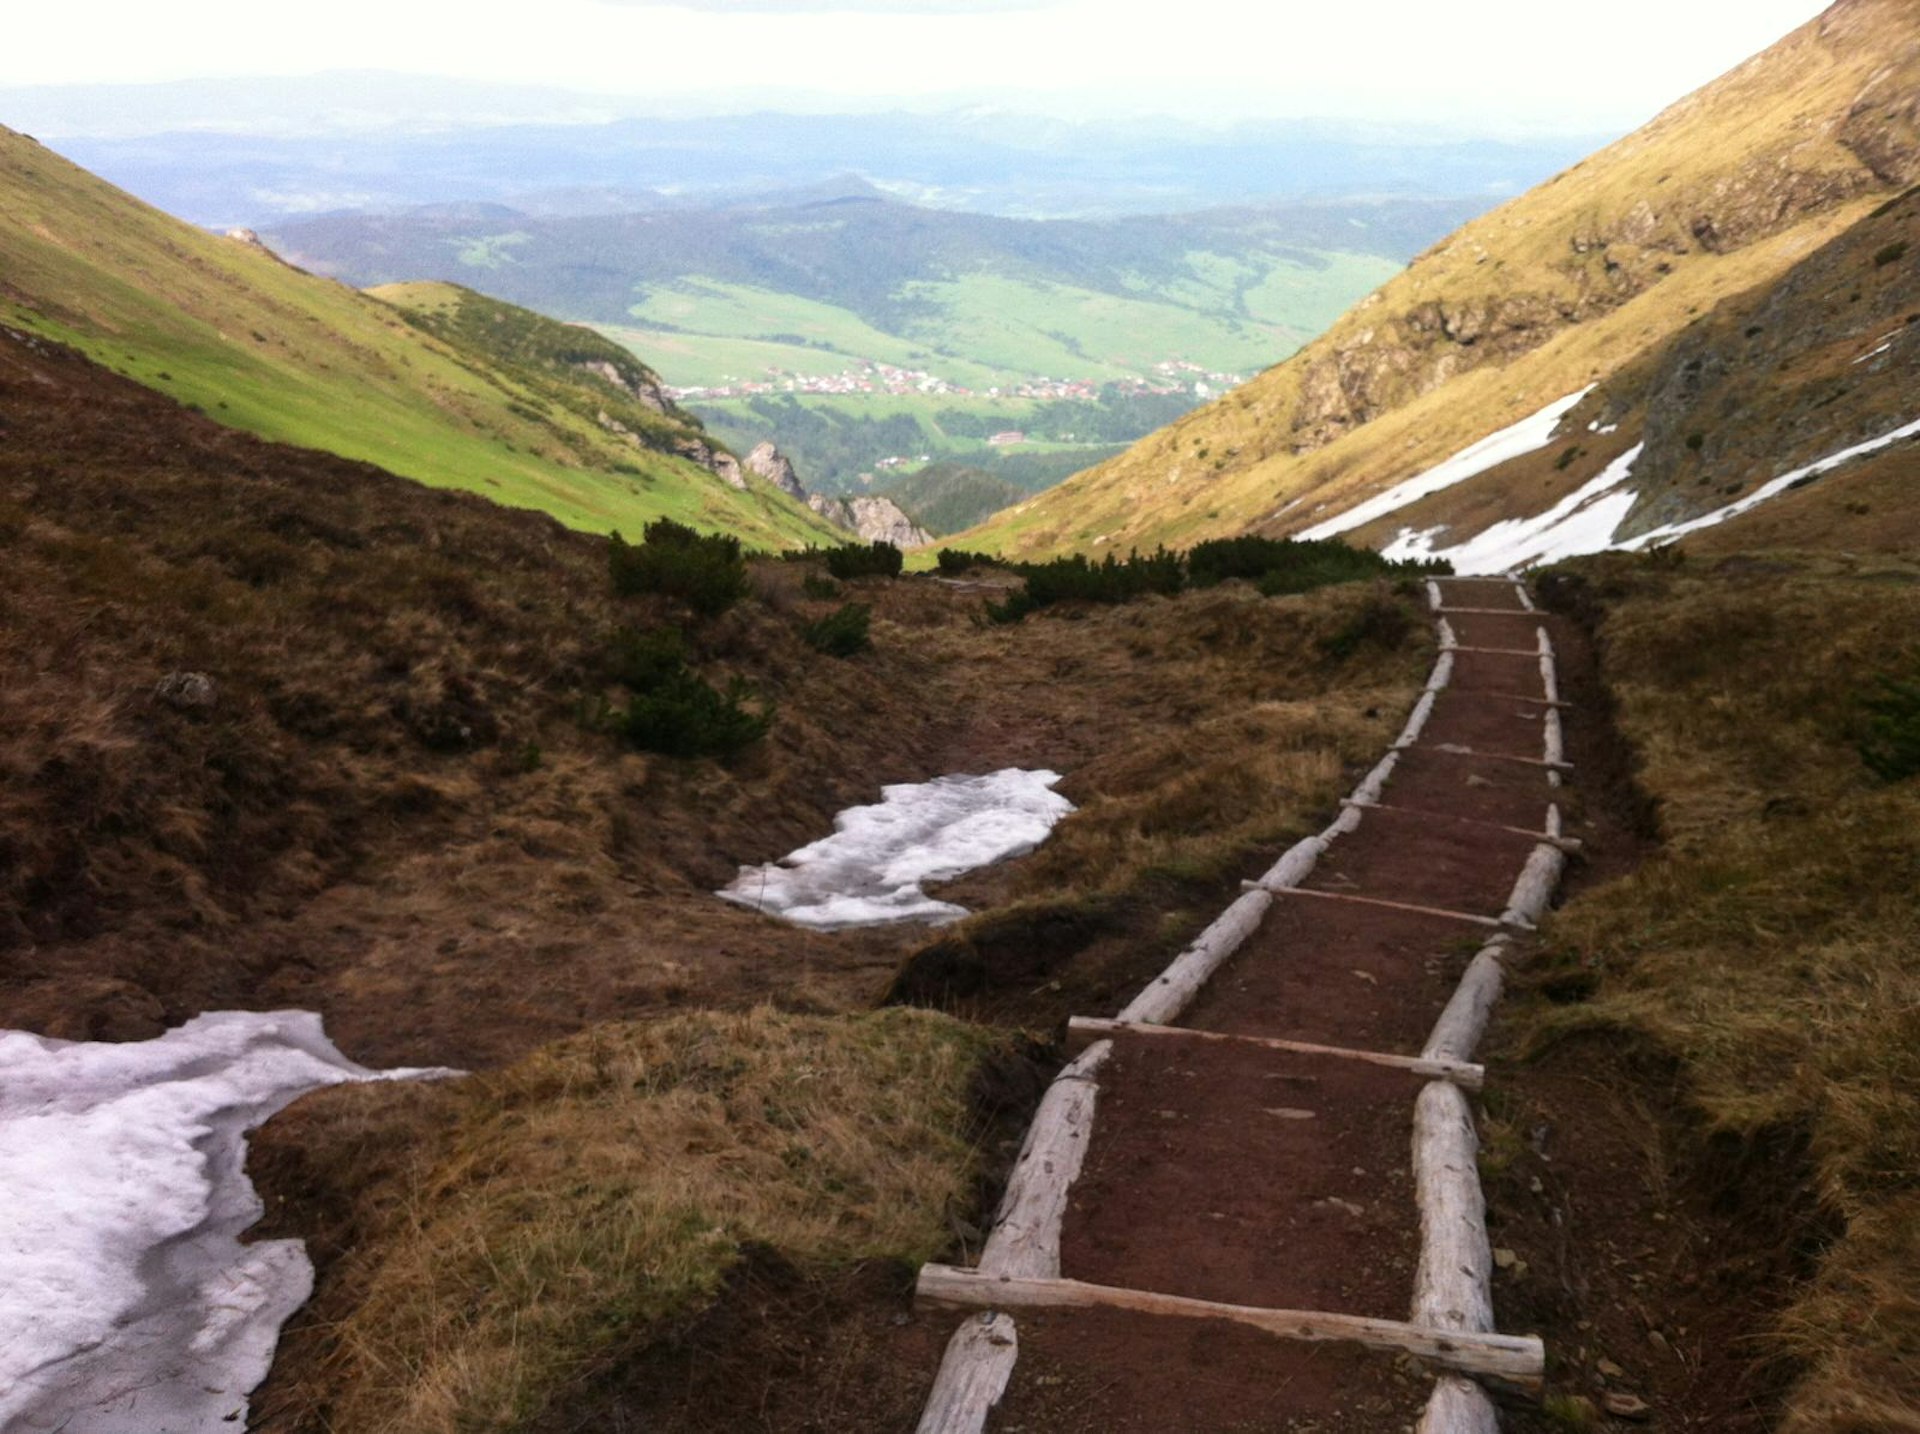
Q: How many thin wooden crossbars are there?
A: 9